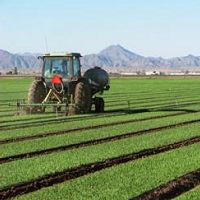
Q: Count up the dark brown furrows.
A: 4